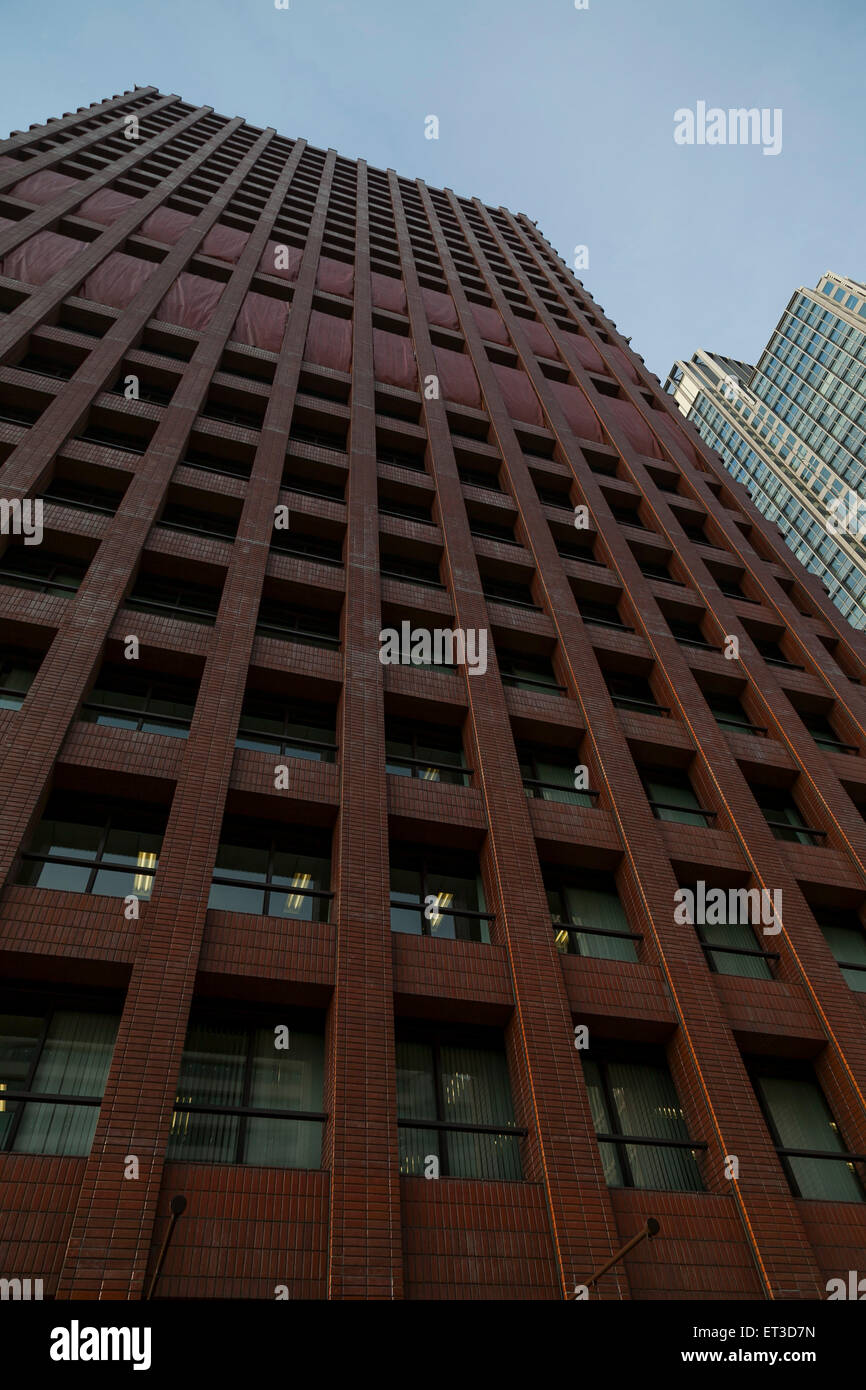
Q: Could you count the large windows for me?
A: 5